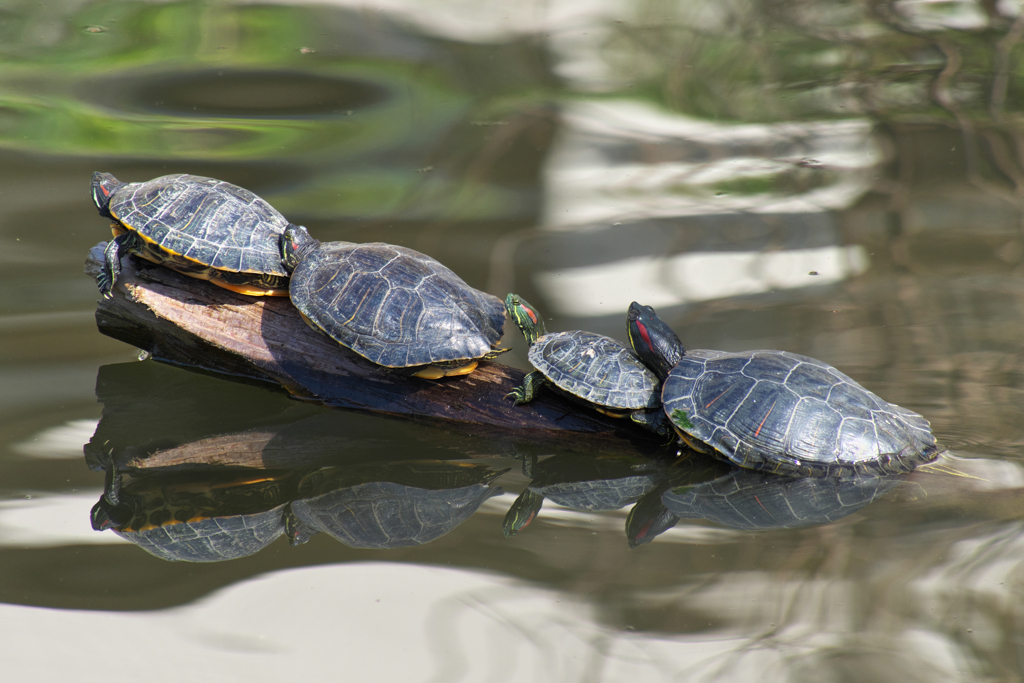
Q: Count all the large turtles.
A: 3